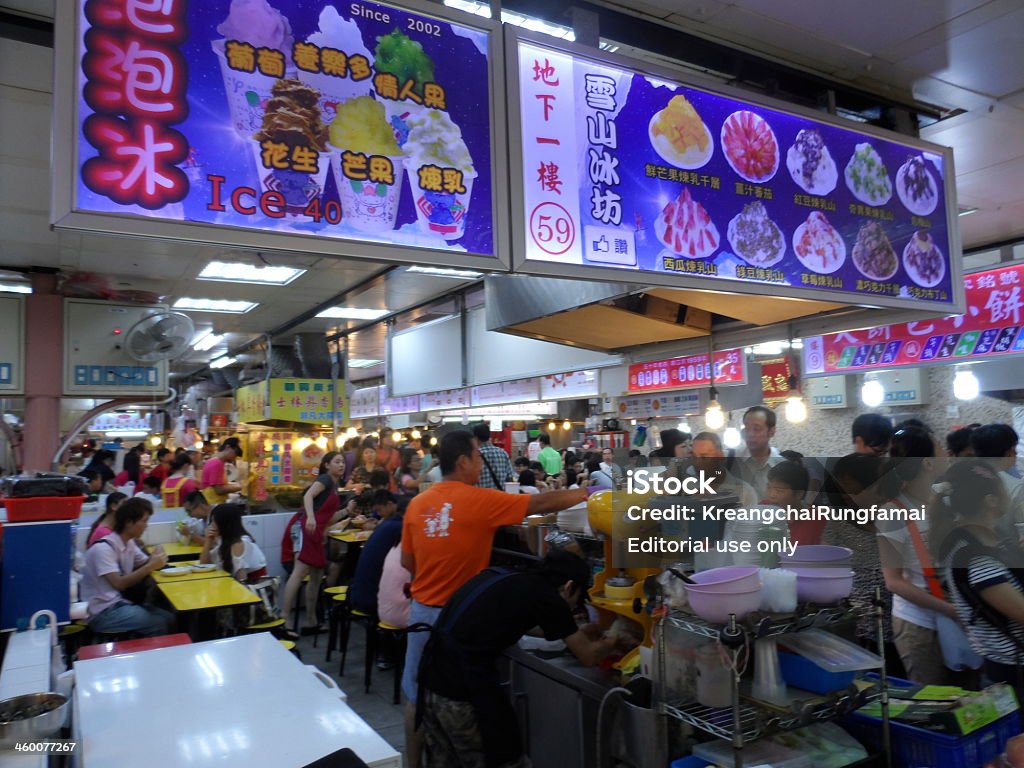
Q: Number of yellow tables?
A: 4